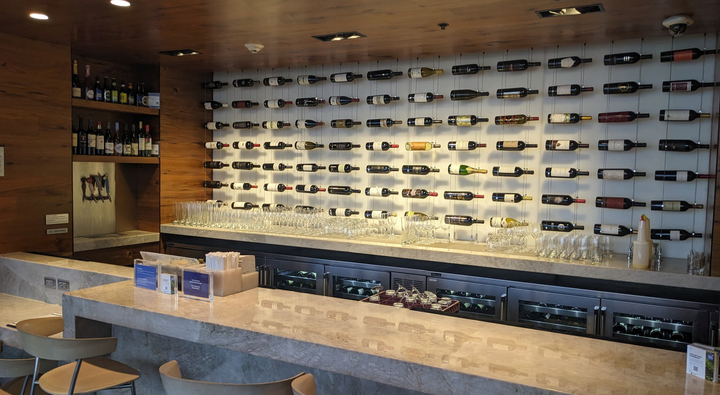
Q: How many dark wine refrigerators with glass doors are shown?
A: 5